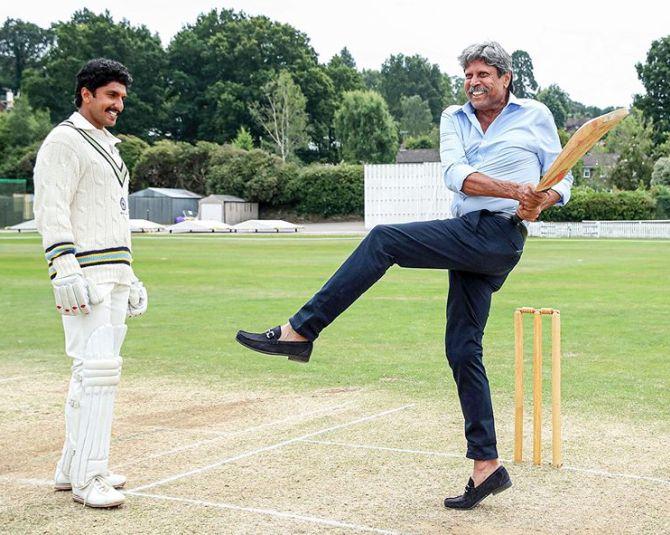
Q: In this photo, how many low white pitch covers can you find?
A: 4